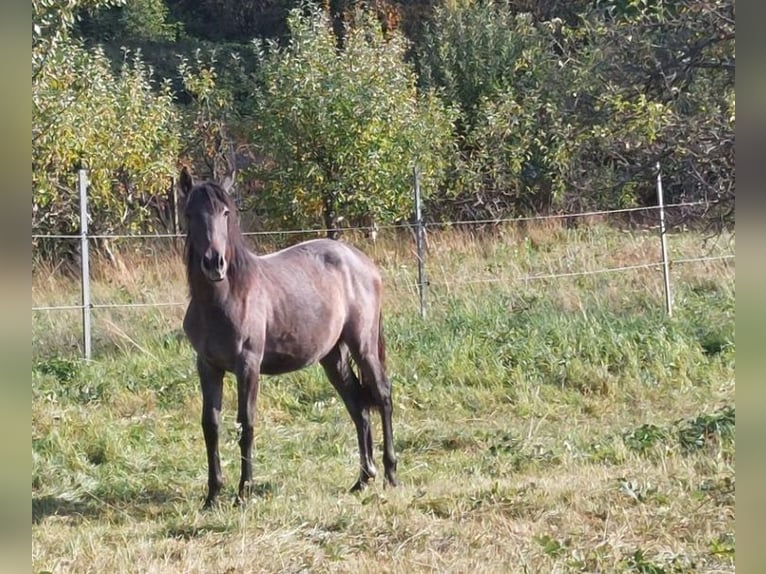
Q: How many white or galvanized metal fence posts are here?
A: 3